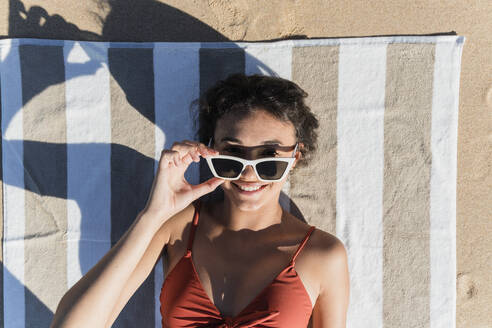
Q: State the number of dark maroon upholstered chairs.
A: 0